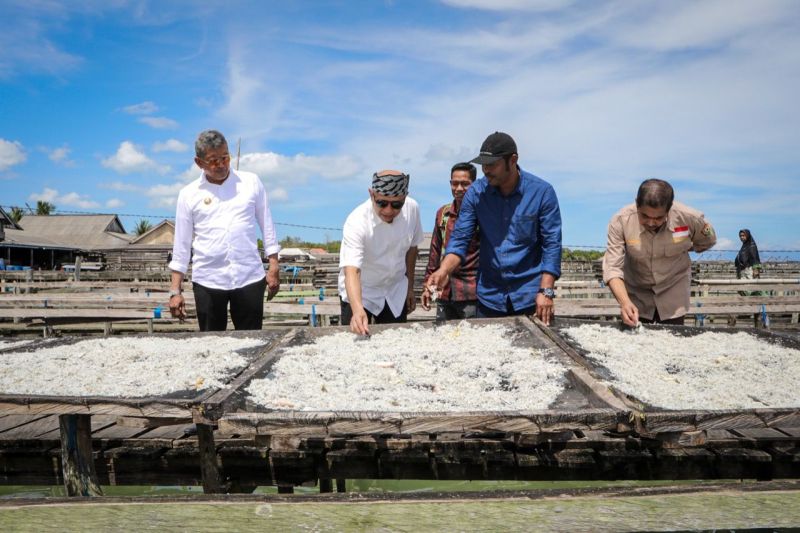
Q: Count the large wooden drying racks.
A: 3